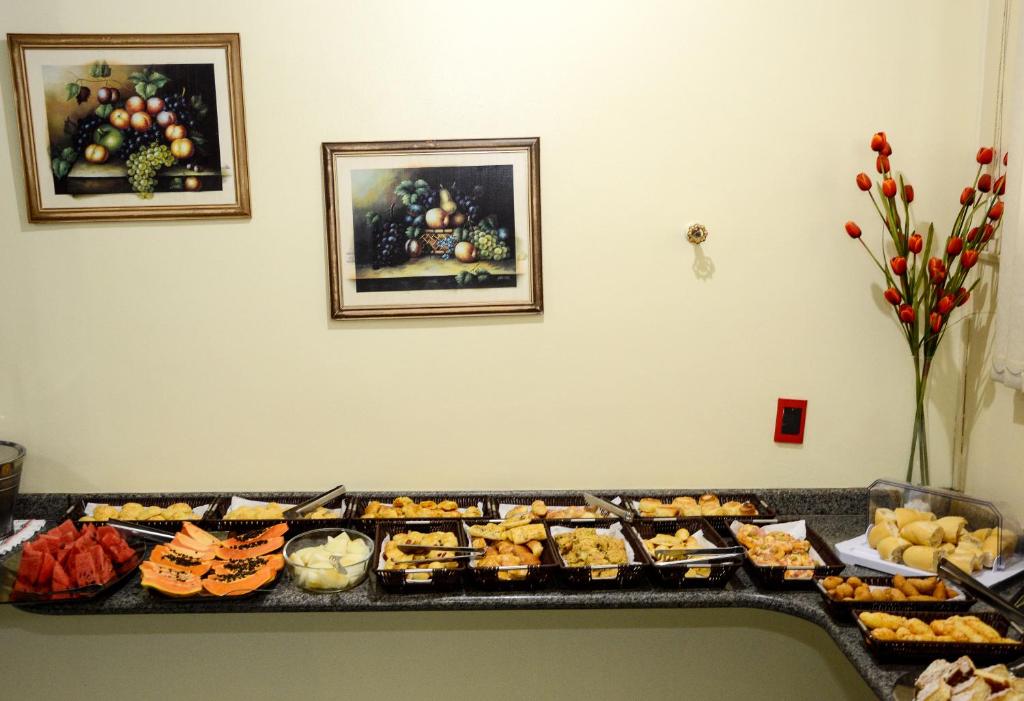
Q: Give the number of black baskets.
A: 12